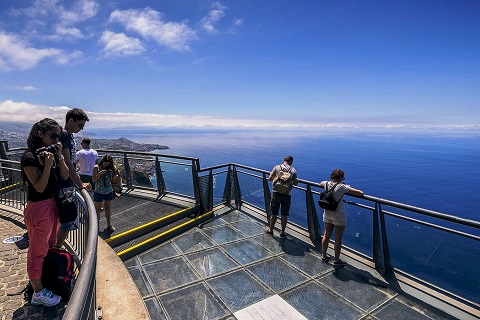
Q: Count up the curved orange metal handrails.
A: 0